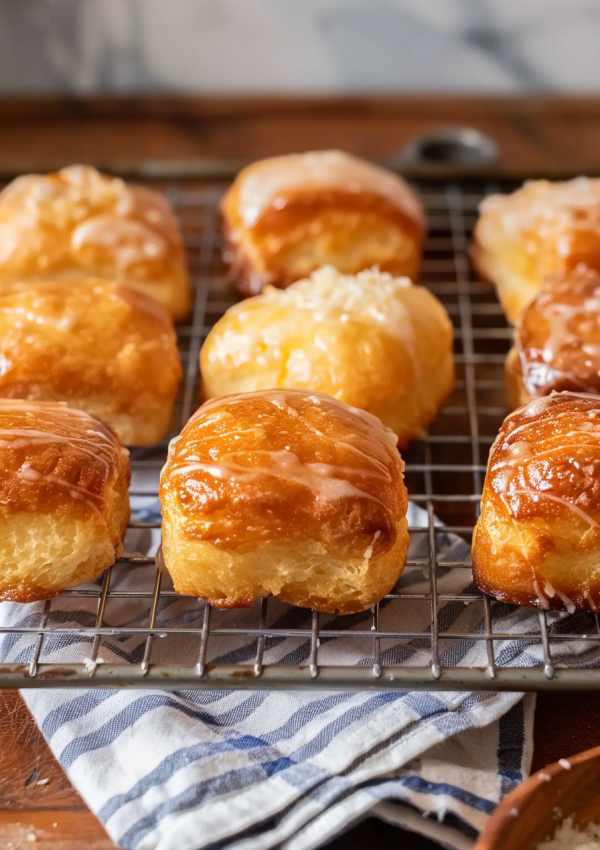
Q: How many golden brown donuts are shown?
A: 9